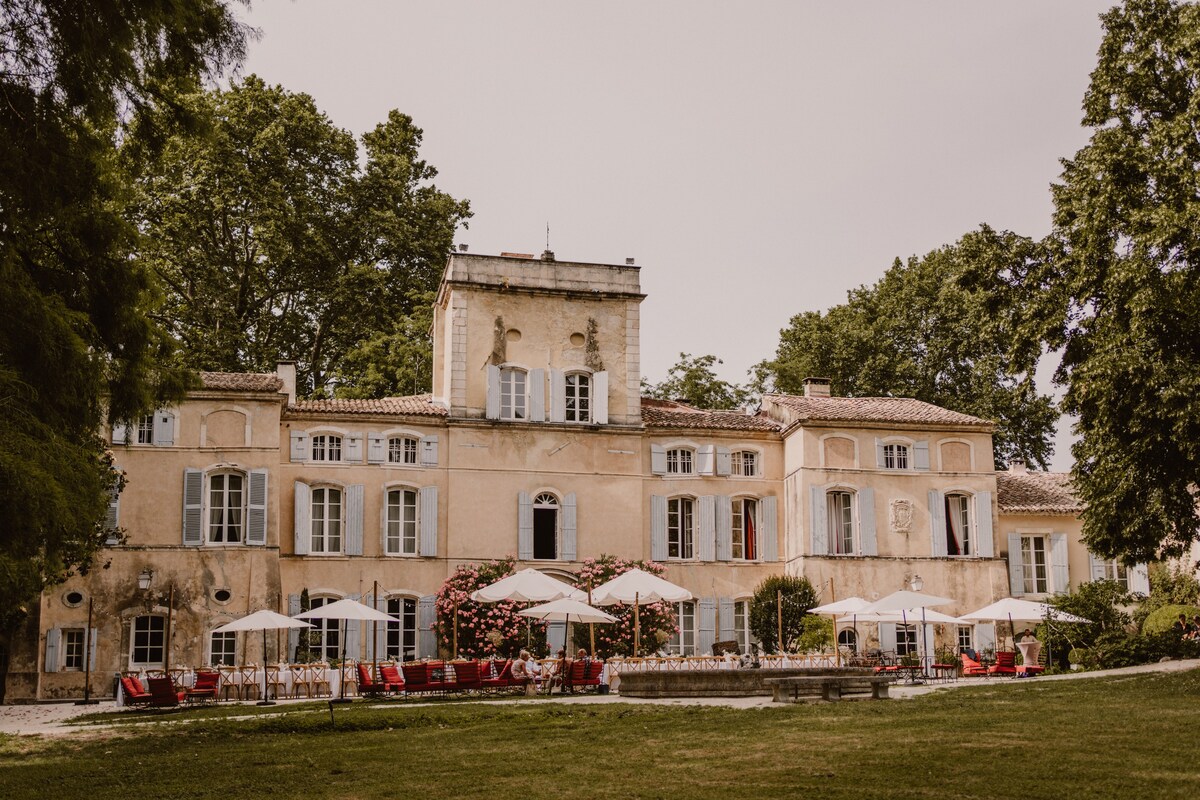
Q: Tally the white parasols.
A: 9